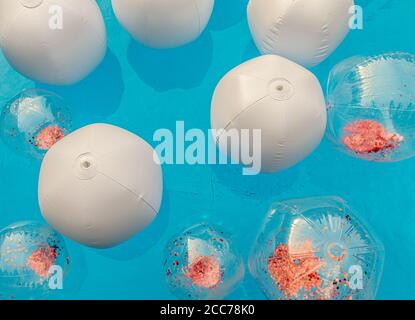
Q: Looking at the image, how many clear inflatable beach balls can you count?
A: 5